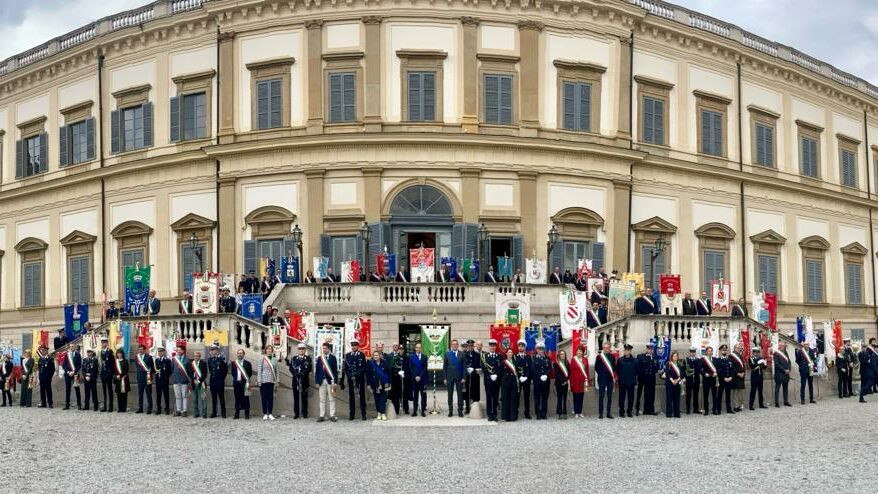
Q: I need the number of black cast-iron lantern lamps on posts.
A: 6